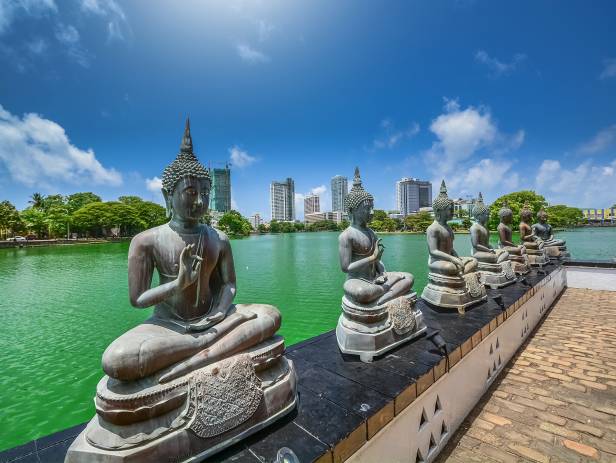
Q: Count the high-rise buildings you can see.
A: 5